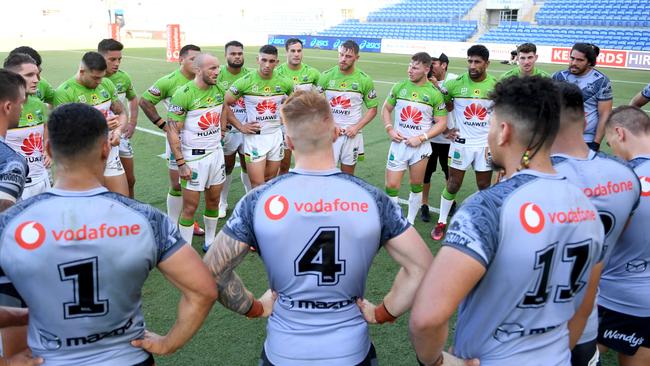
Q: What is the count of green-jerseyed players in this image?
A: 13